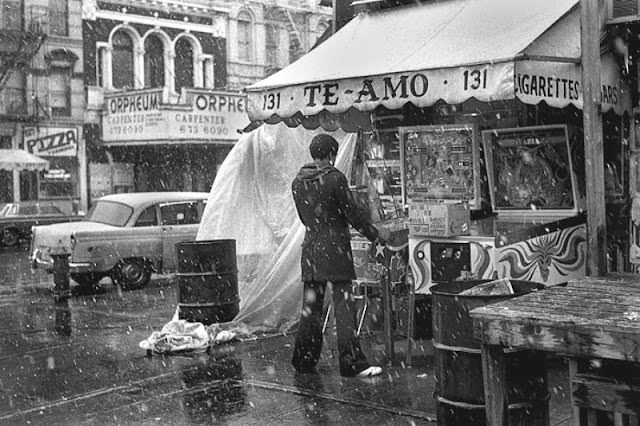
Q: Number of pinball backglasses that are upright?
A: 2